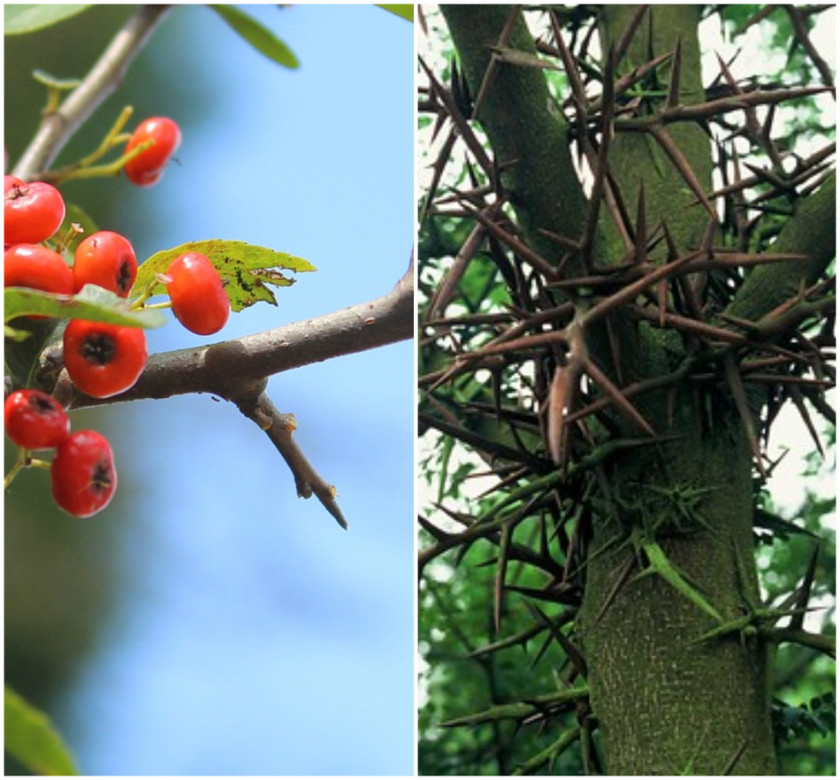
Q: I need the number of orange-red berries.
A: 8